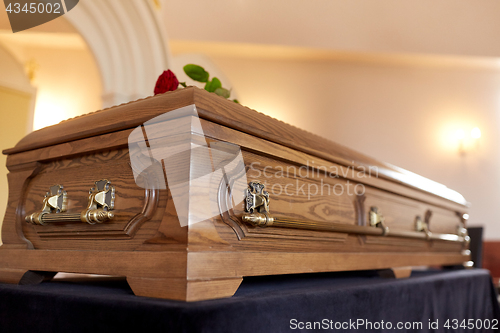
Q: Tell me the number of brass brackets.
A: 6